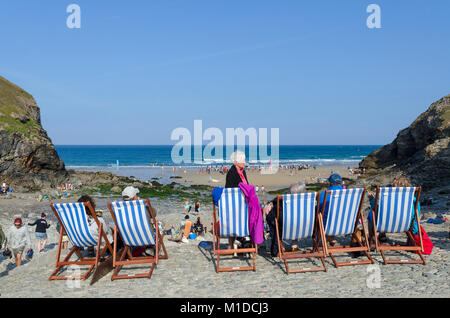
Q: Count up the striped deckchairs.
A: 6